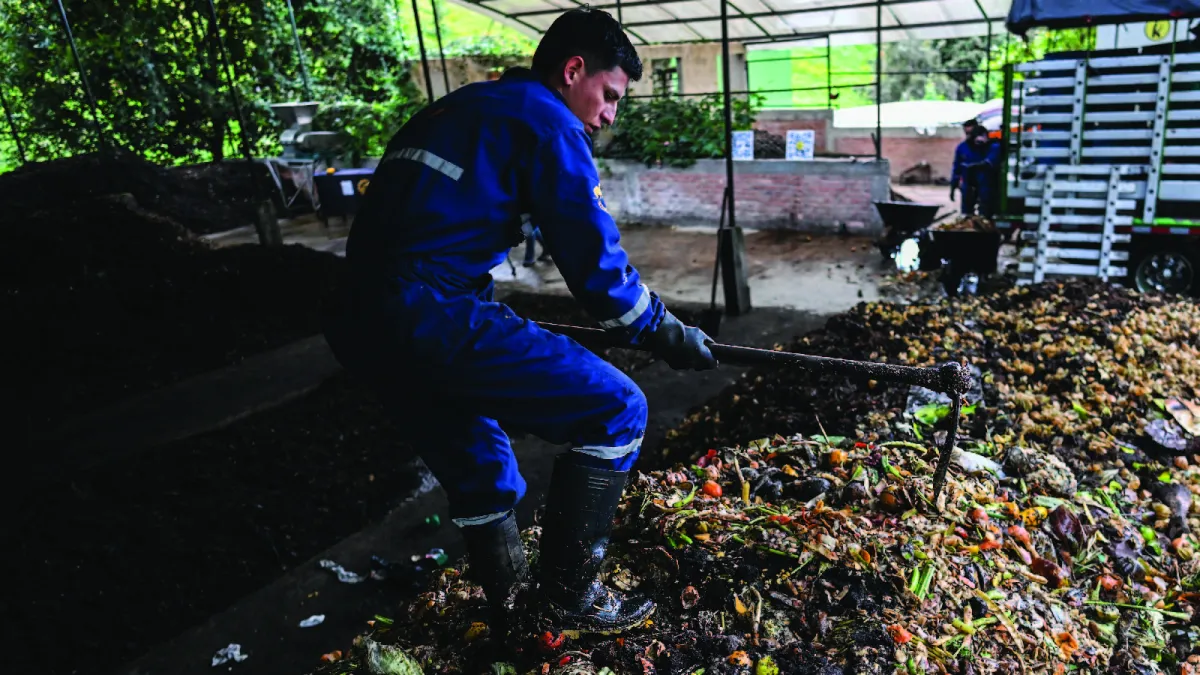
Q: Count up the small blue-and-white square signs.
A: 2